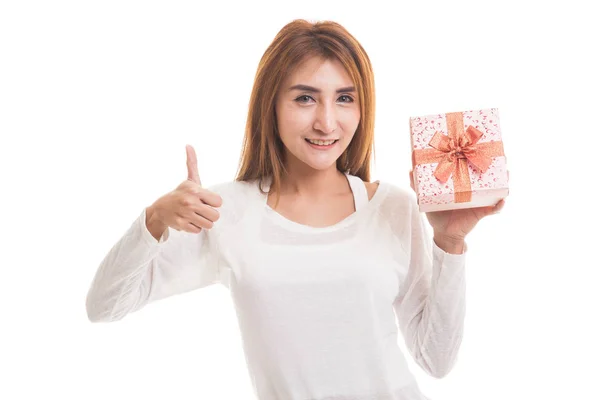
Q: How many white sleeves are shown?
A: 2